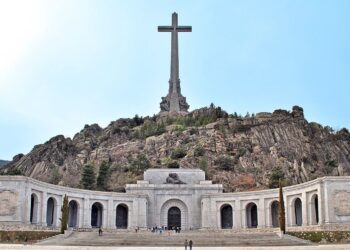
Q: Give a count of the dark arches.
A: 11